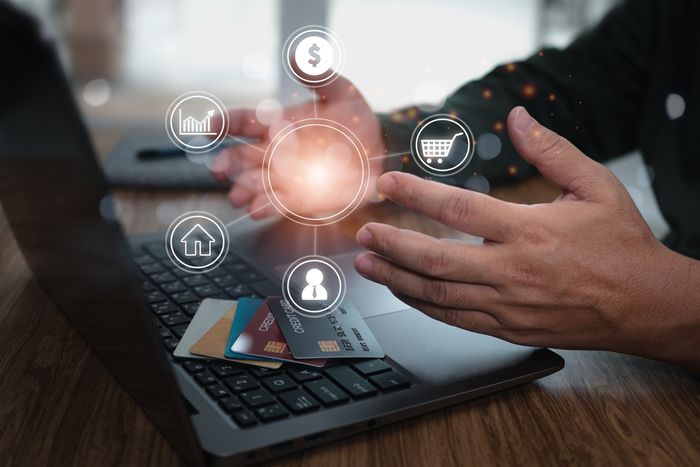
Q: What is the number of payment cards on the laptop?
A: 5